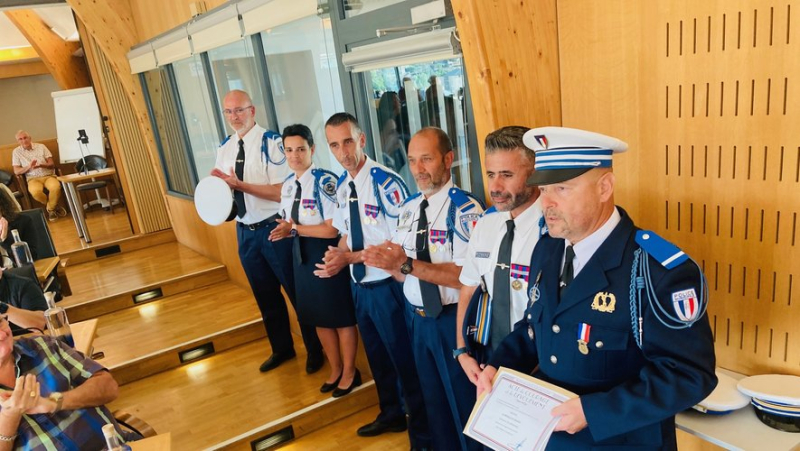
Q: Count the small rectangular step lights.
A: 4